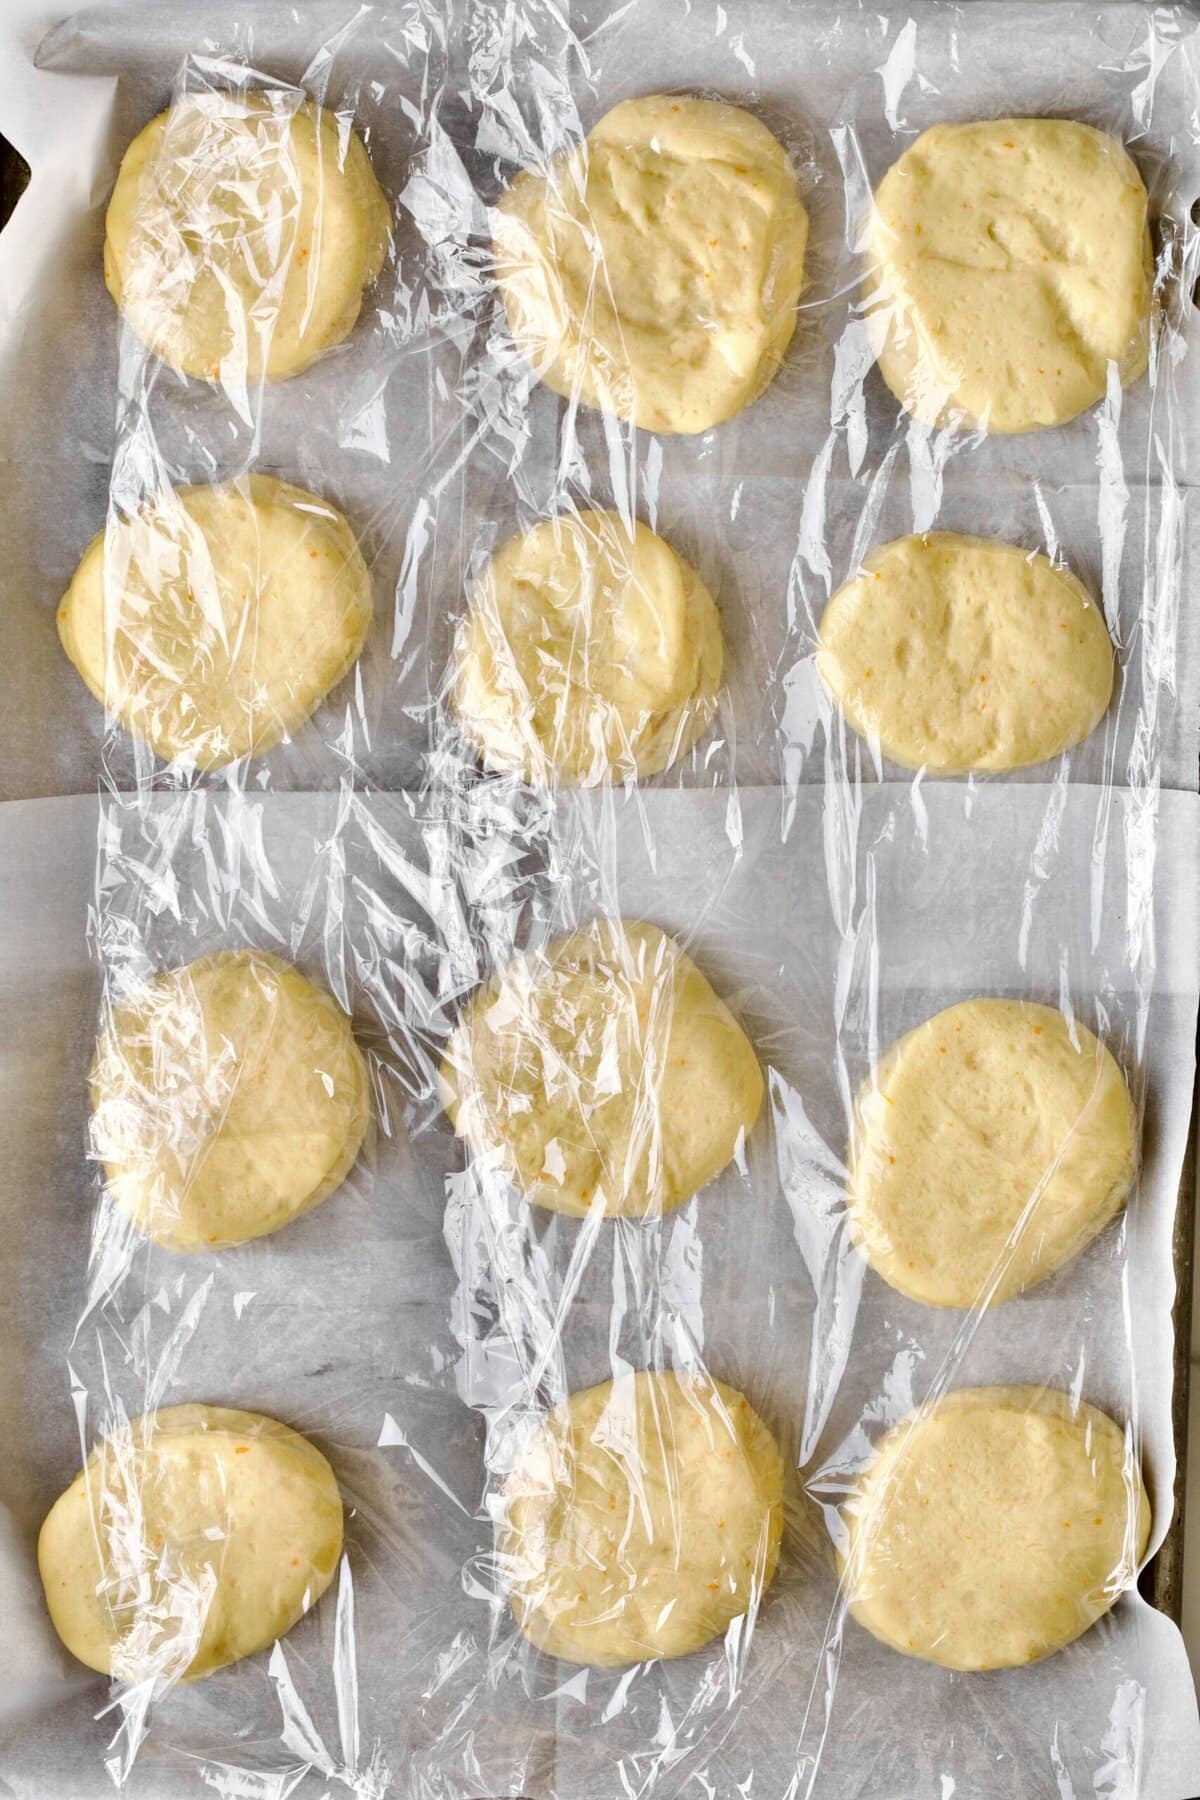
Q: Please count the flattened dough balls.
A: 12